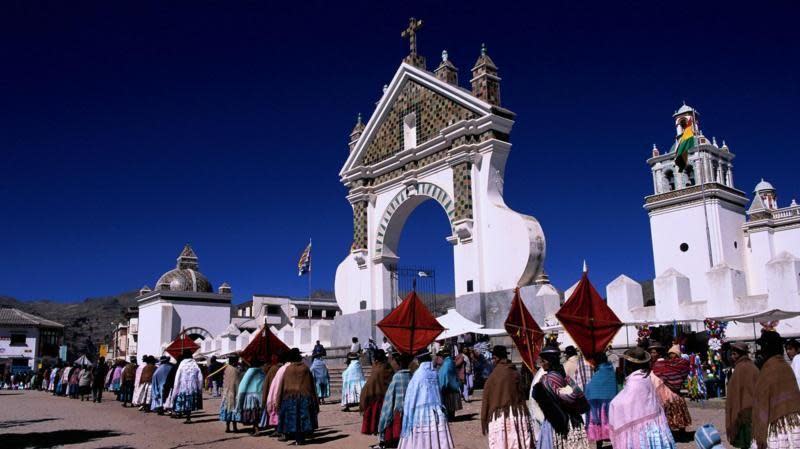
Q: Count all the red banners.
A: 5